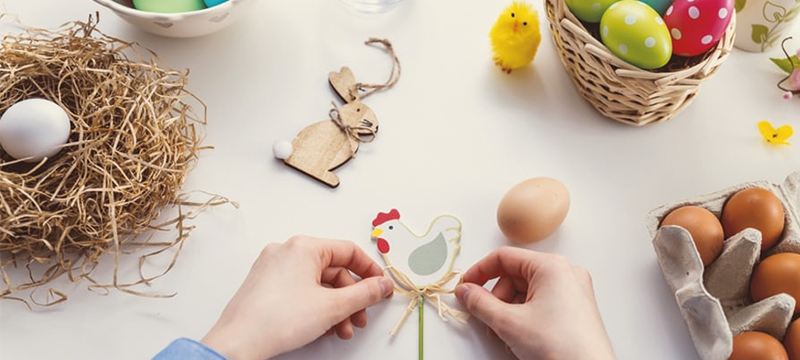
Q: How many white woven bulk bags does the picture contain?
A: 0